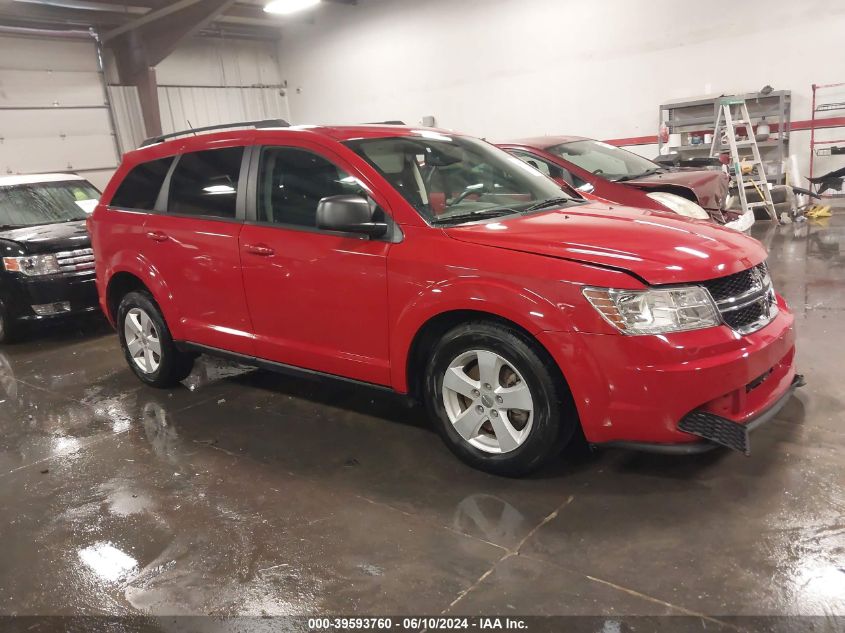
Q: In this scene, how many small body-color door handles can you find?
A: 2